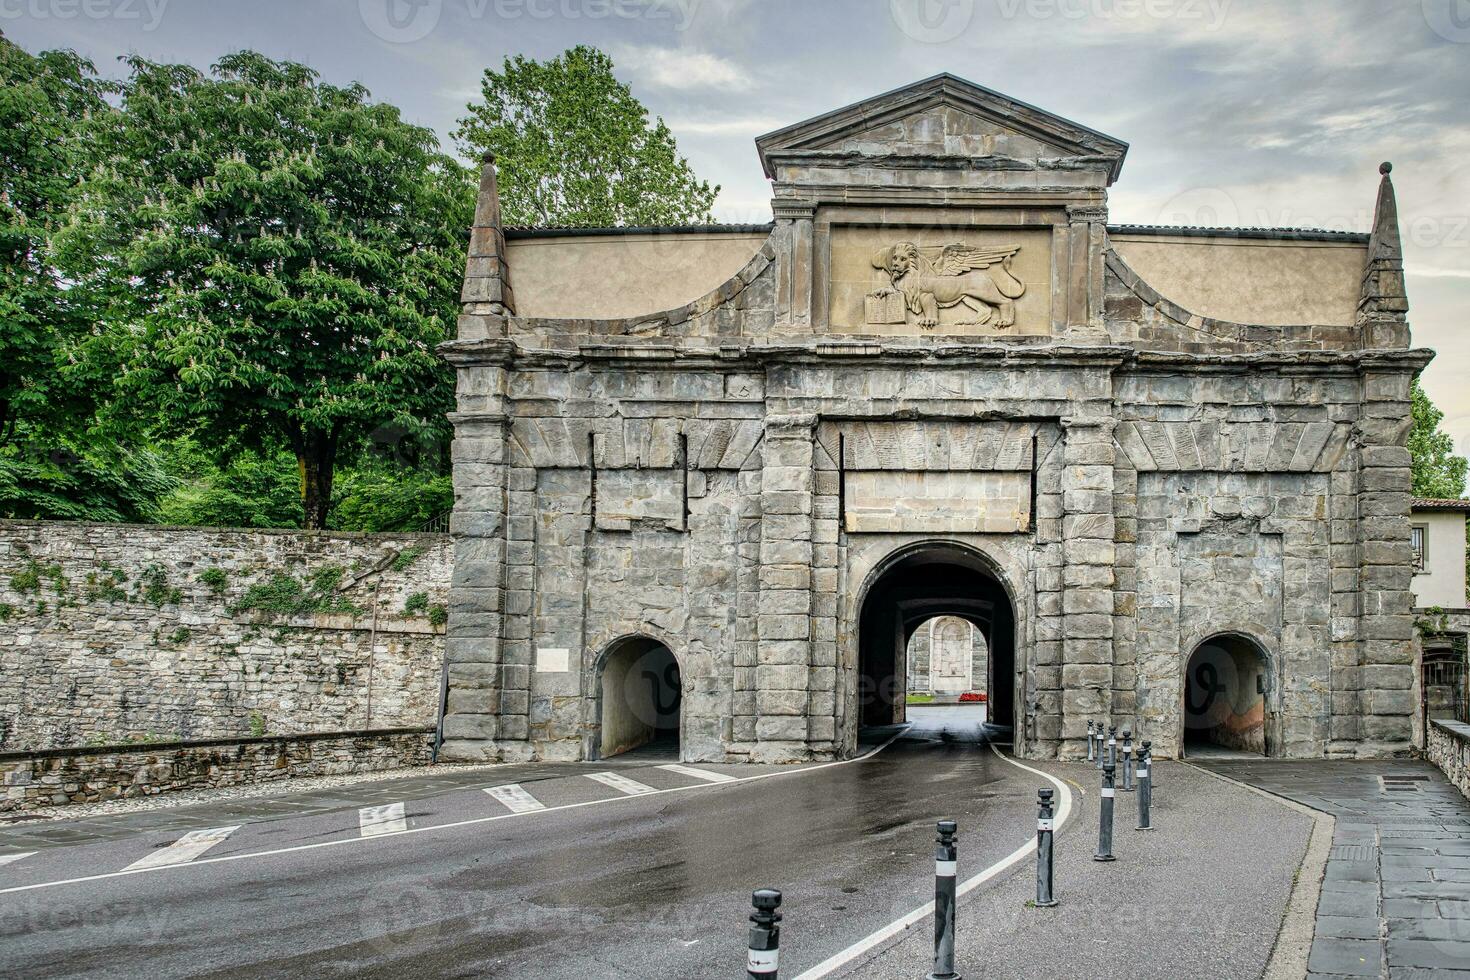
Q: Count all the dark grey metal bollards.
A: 10